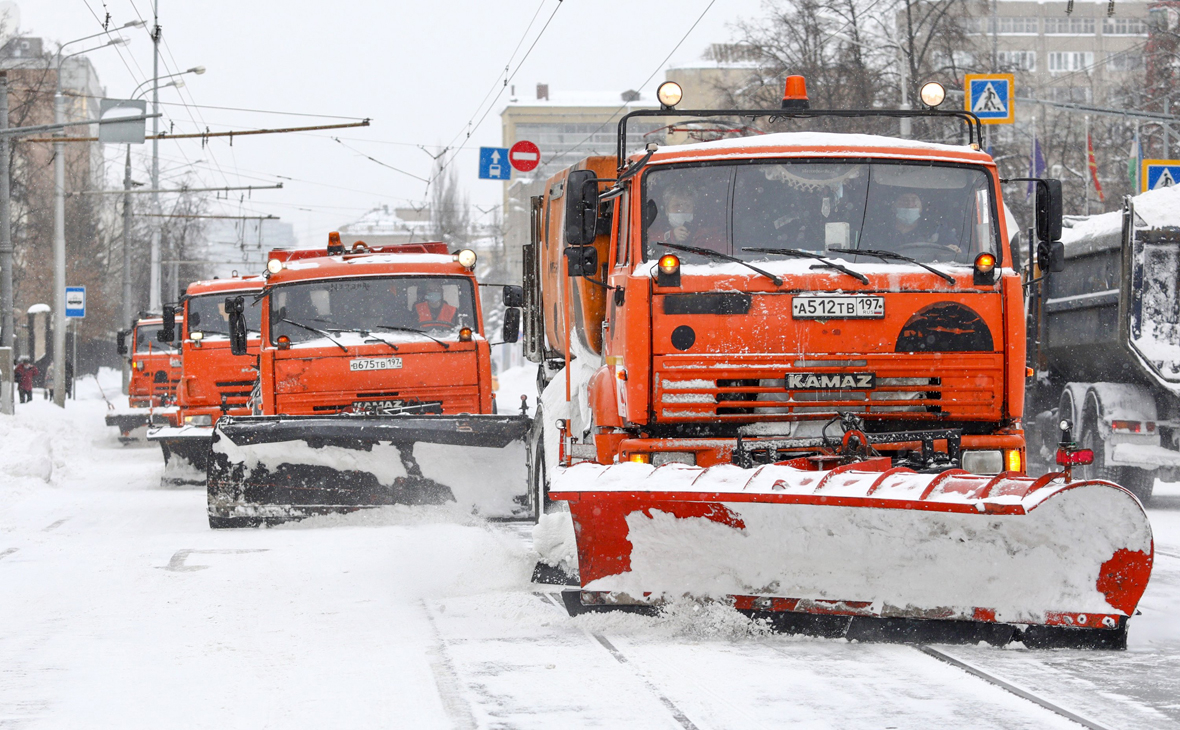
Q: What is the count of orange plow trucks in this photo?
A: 4